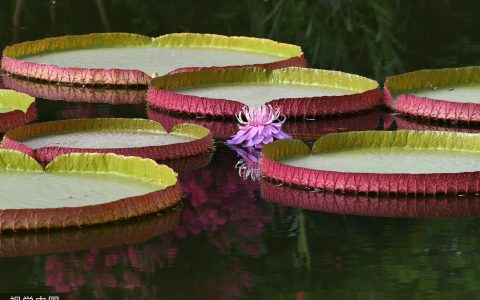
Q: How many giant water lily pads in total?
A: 7